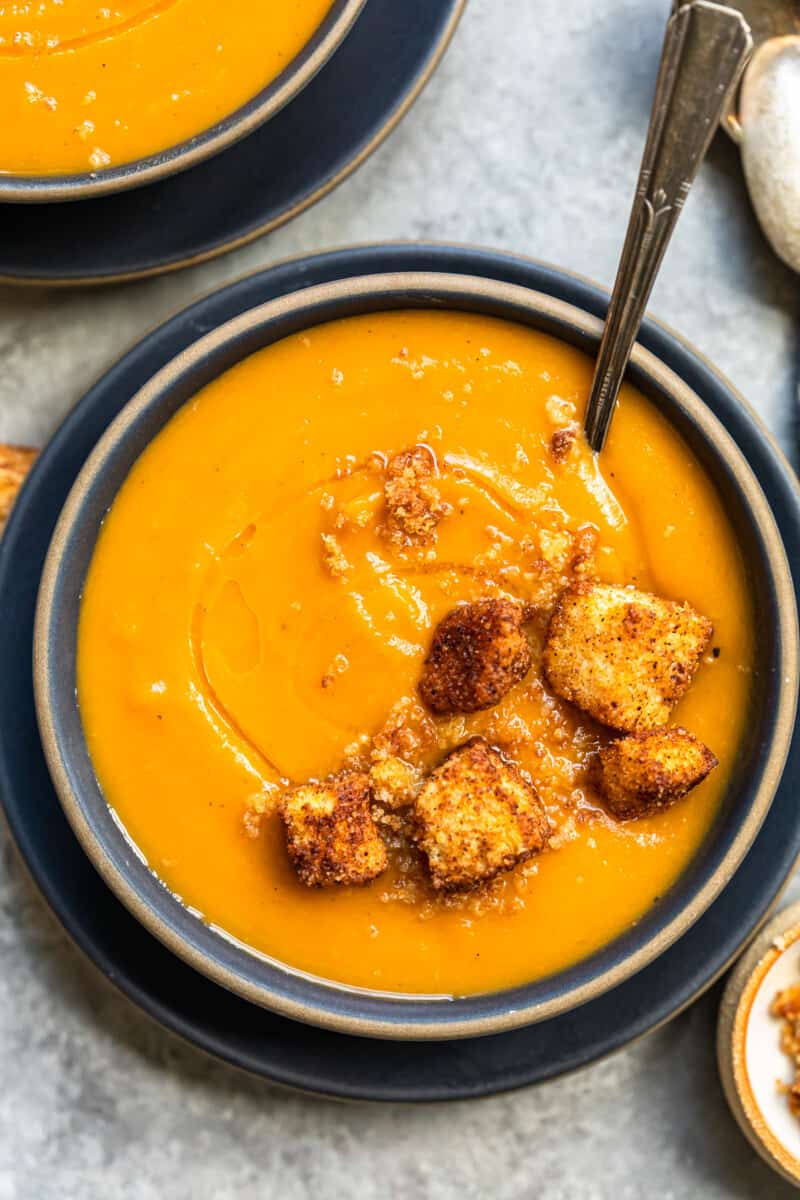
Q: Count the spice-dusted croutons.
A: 5